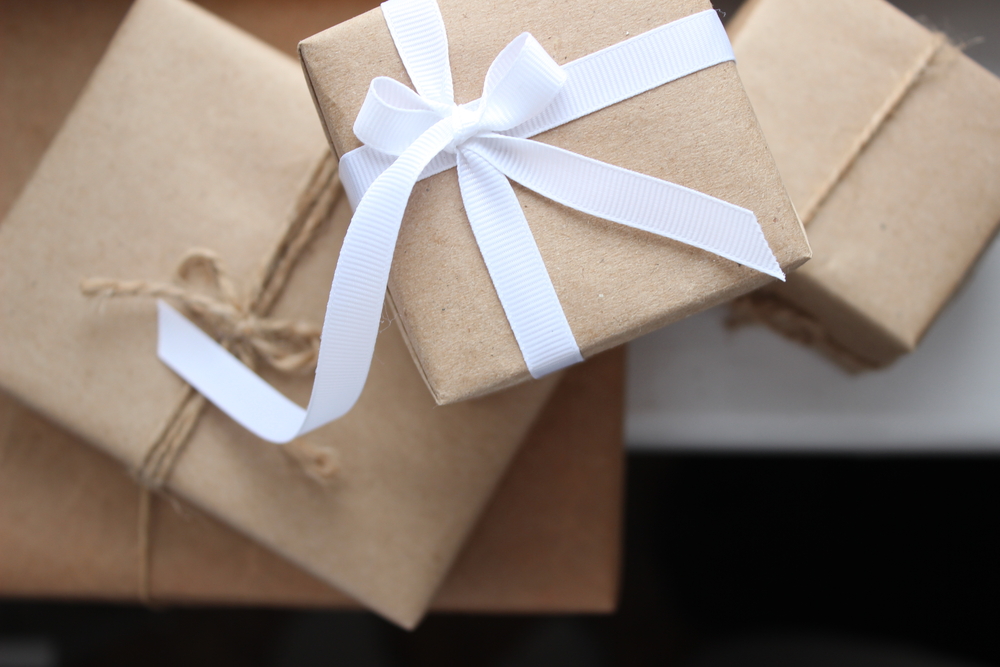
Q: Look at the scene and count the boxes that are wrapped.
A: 4